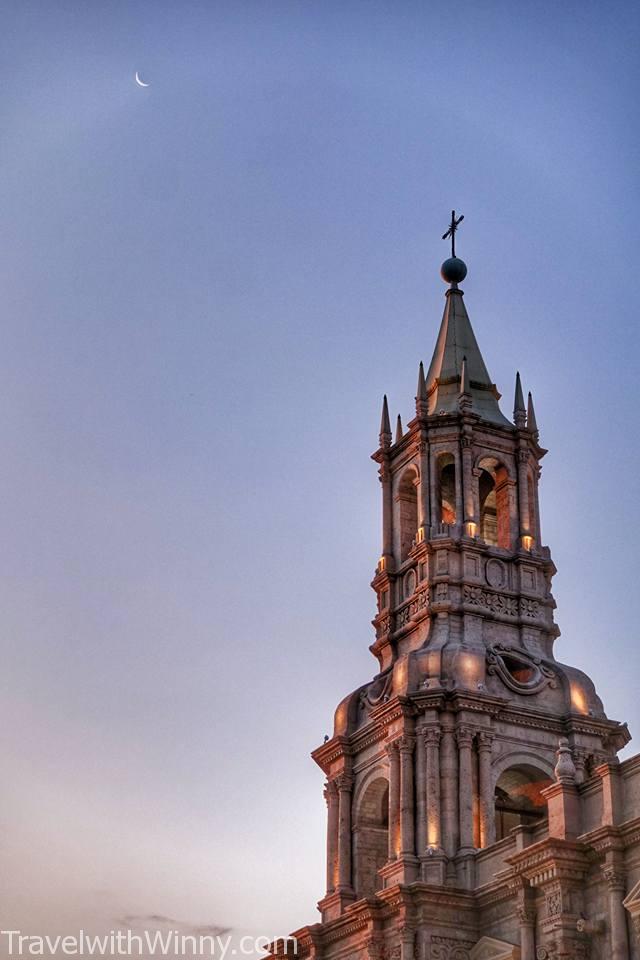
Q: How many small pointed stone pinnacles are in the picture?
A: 6